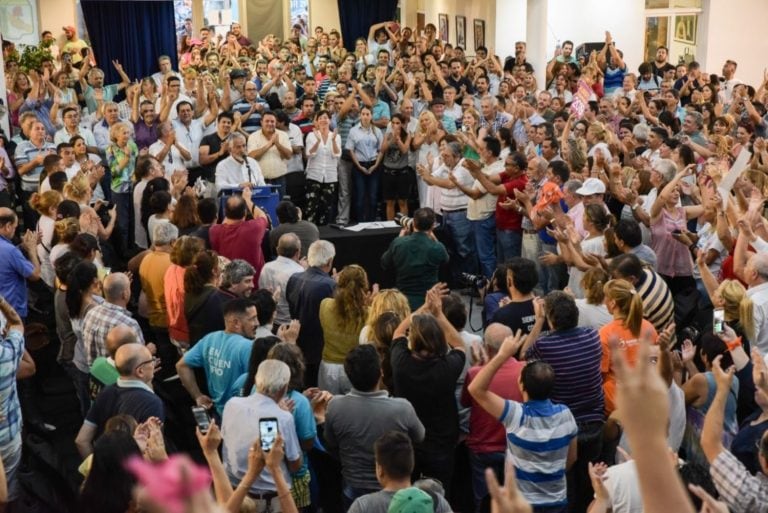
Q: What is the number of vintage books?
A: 0